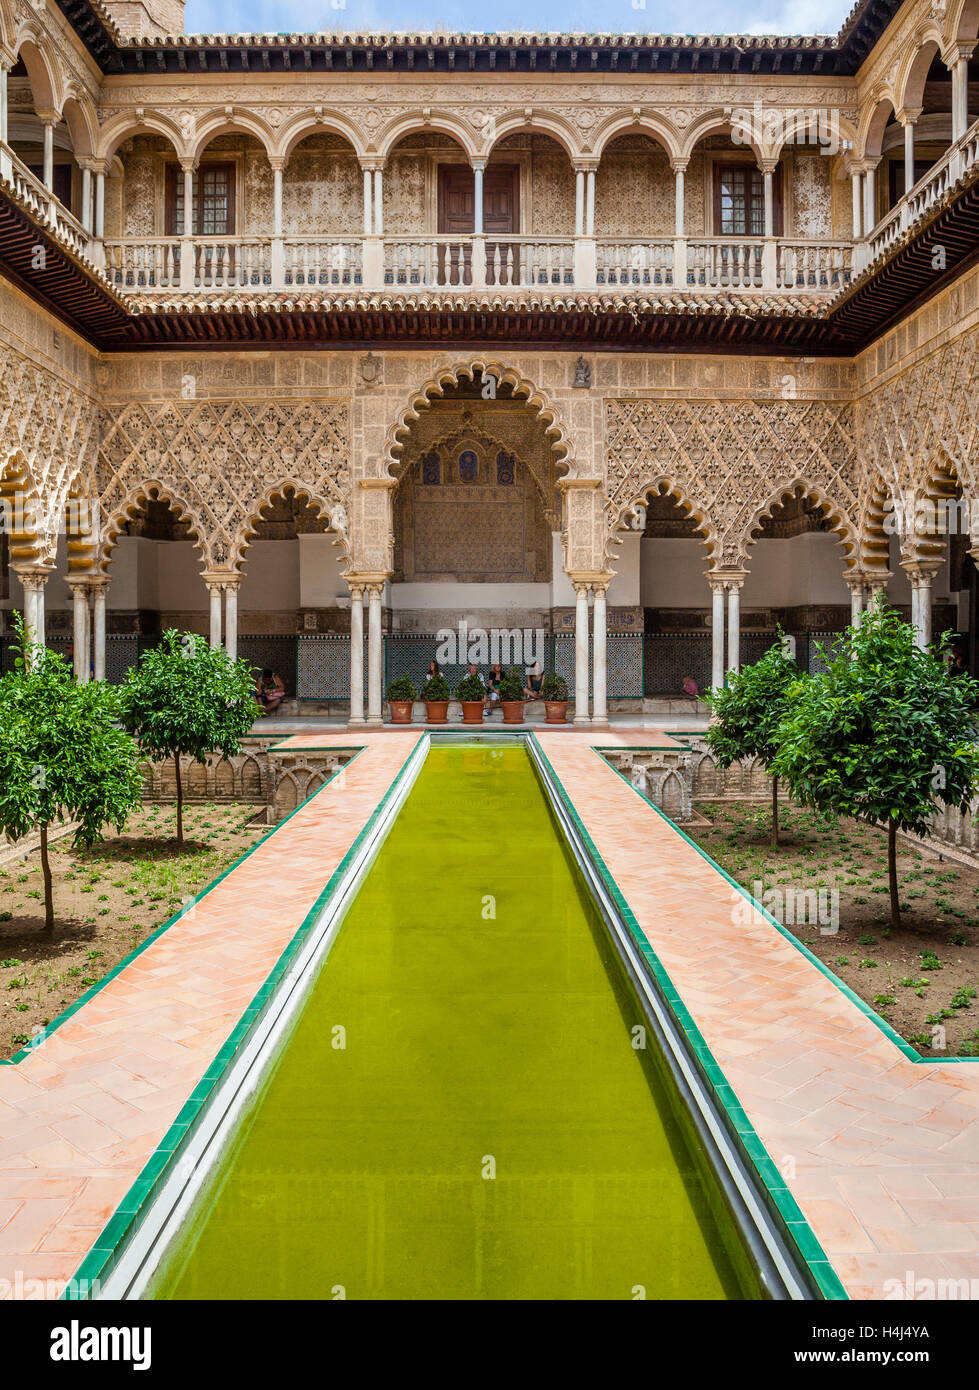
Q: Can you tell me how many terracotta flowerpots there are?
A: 5